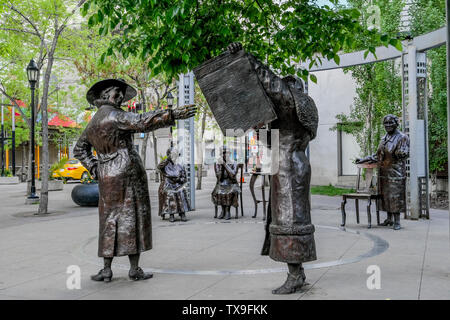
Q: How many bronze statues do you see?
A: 5